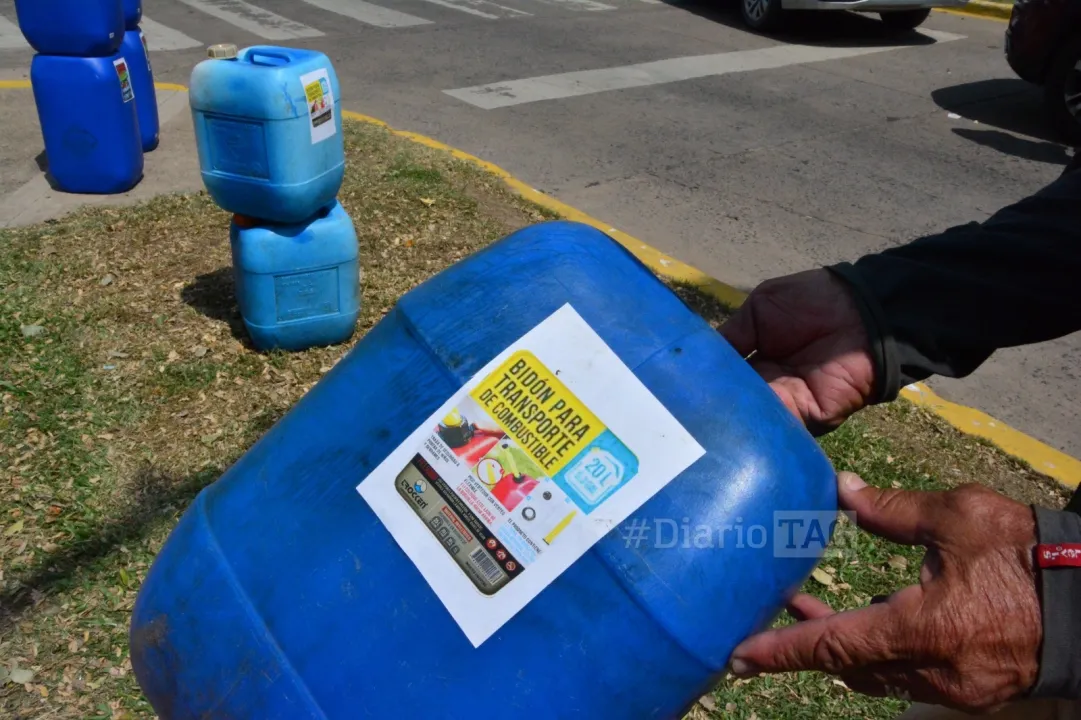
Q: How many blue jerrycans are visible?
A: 7